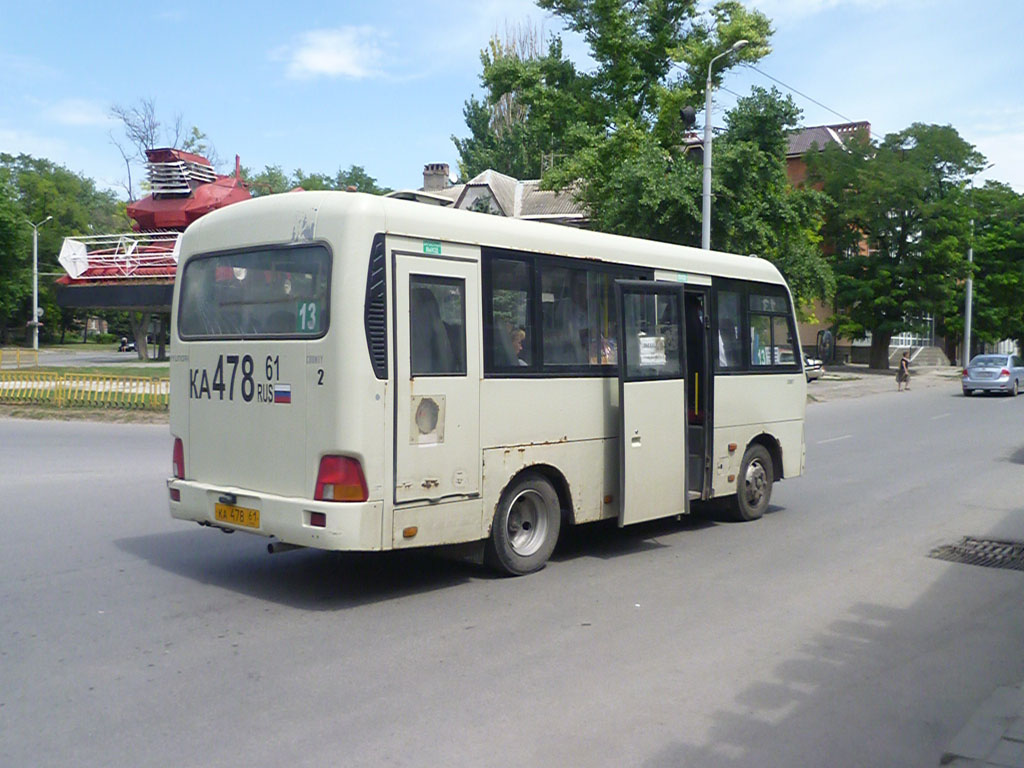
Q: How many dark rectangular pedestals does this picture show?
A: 1